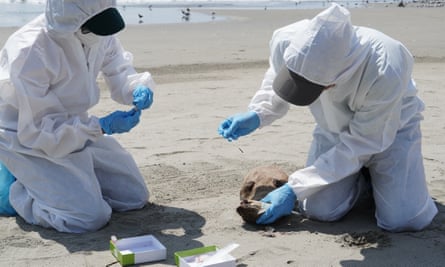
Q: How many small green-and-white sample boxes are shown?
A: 2